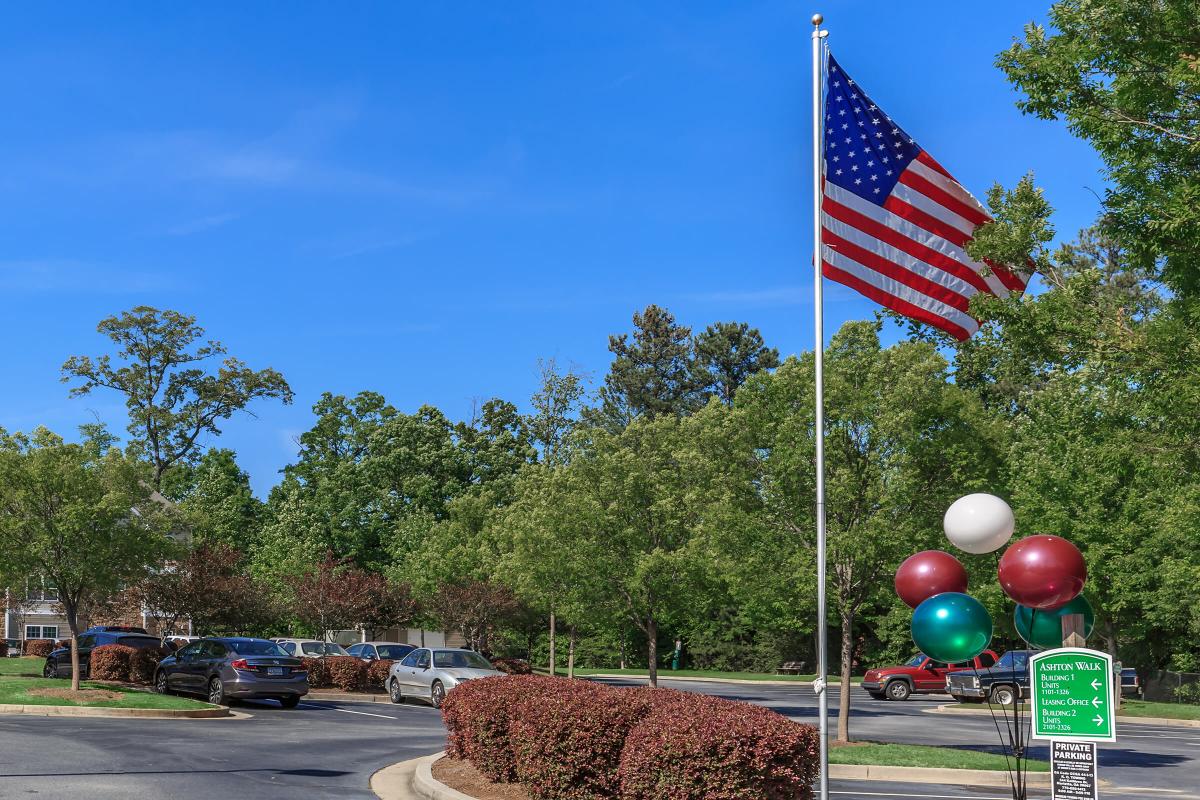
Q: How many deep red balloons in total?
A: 2